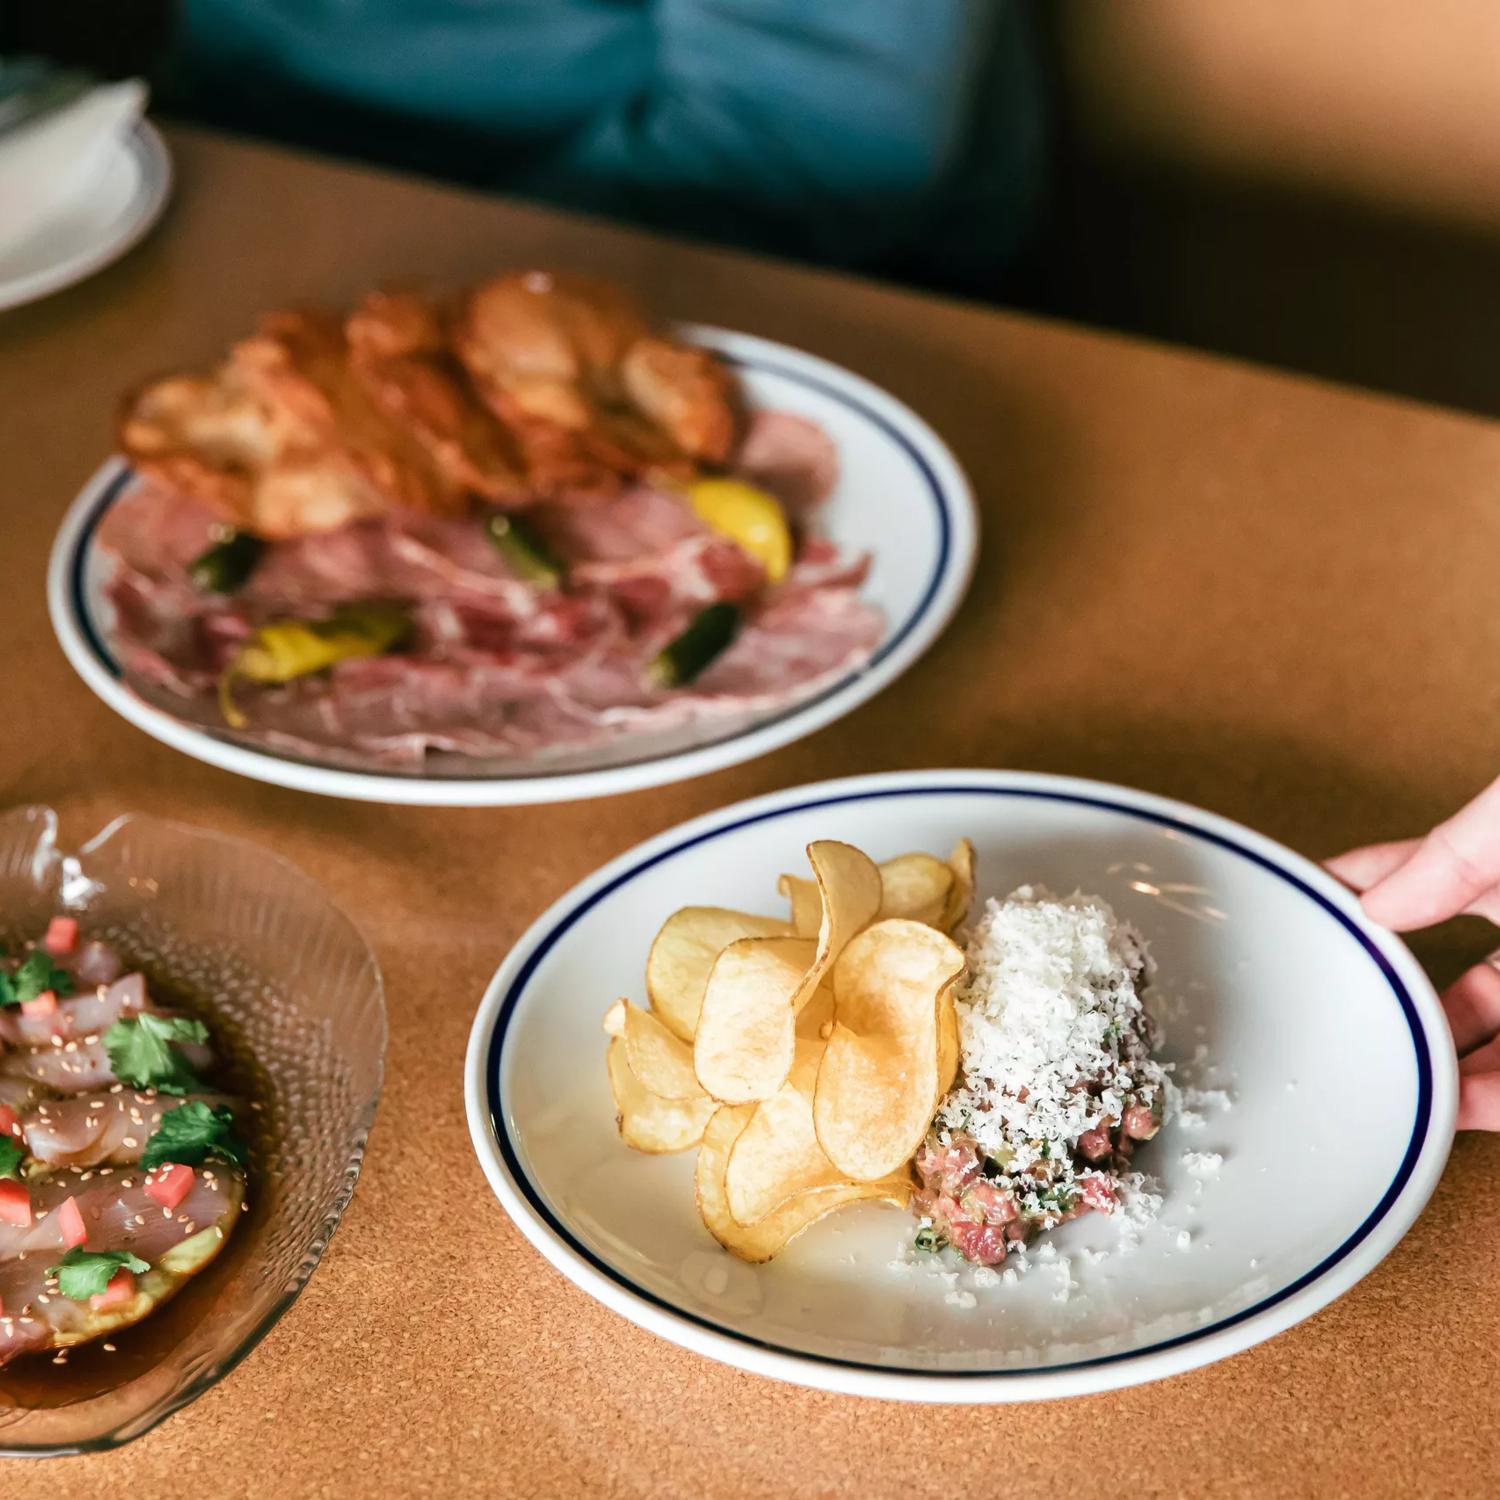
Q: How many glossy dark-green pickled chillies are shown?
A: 3